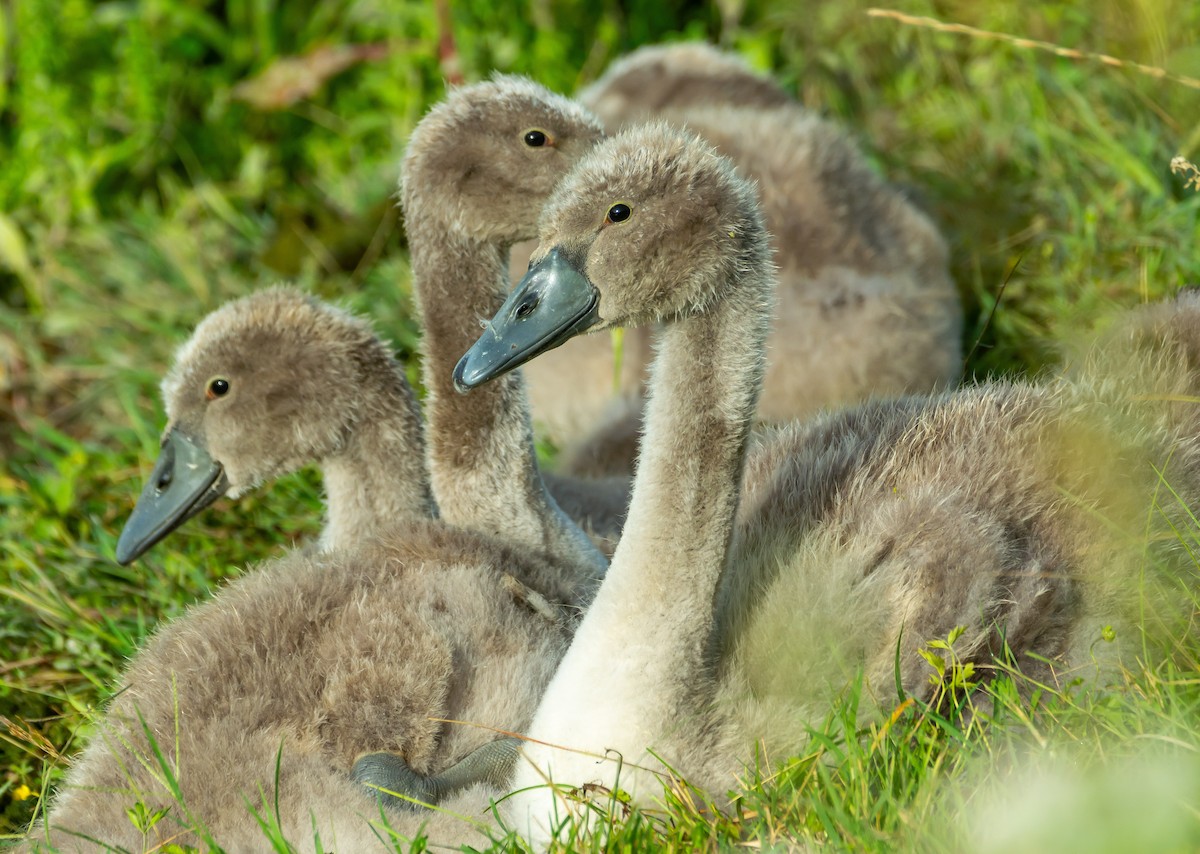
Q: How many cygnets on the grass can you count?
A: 4